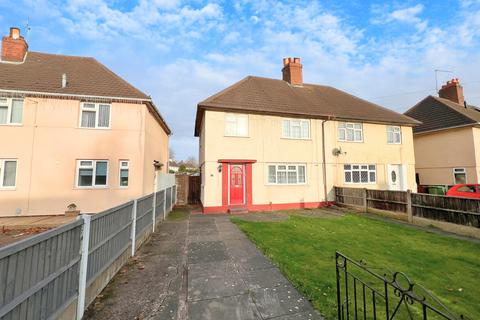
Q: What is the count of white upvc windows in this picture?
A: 12